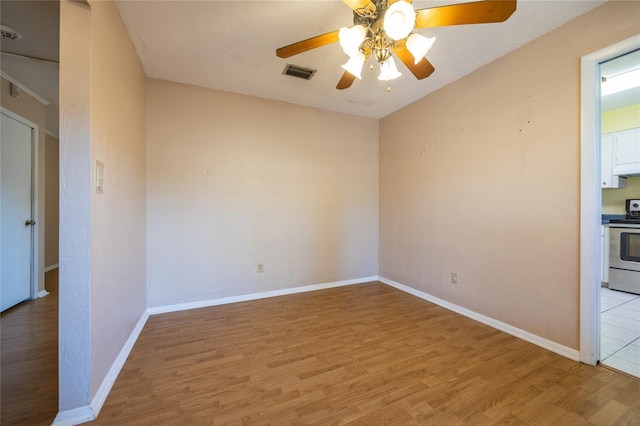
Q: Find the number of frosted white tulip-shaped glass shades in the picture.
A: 5